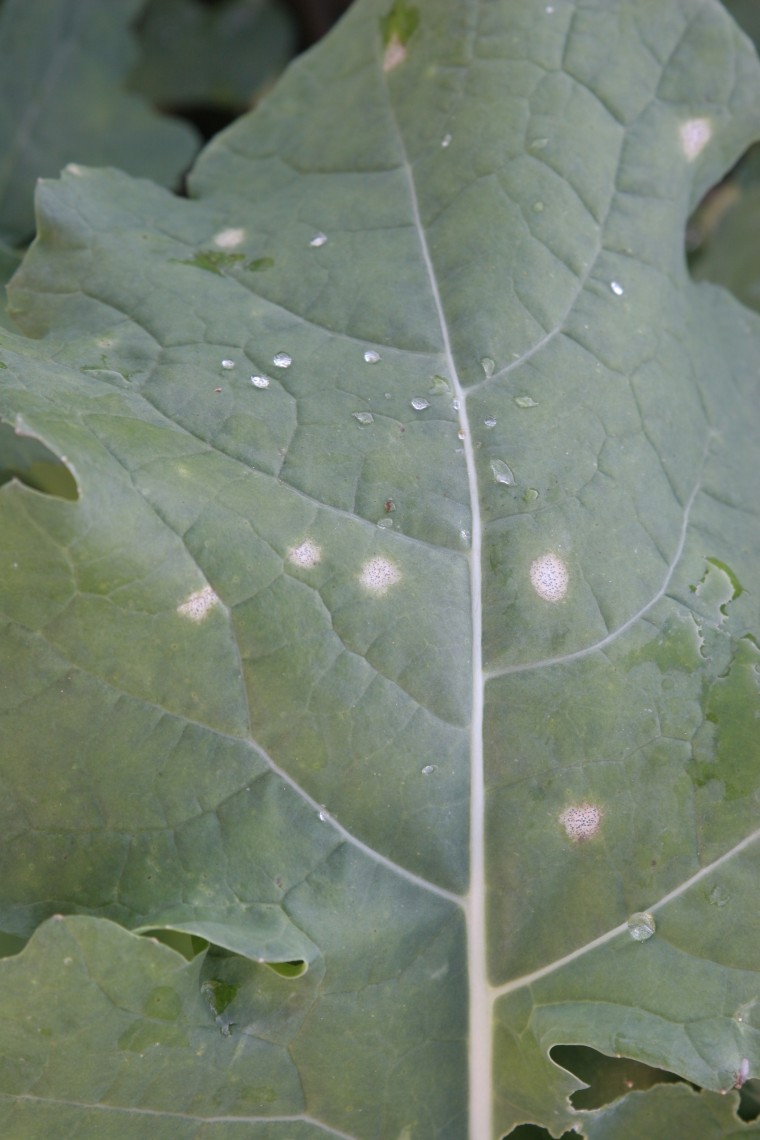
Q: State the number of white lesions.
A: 8